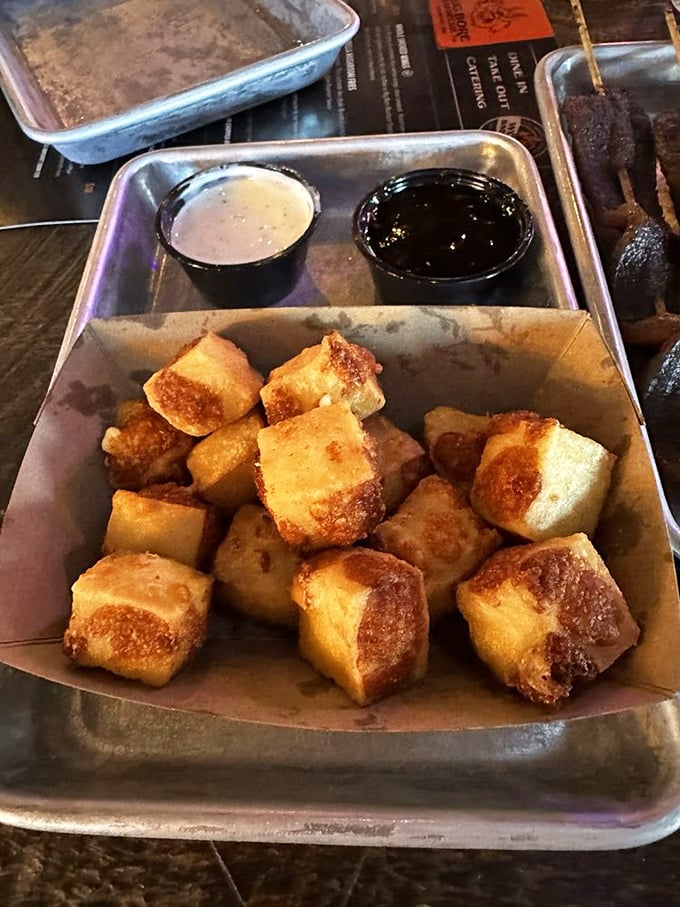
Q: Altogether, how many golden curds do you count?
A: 14